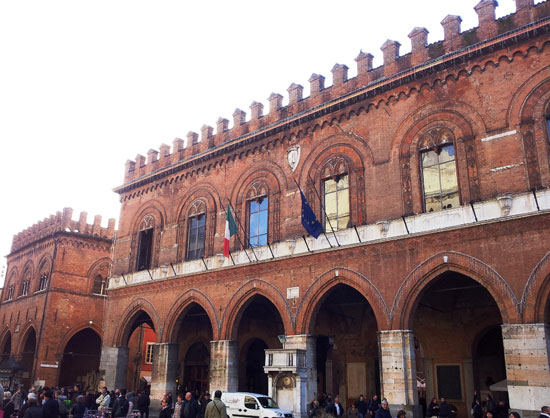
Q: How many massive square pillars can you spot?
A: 6